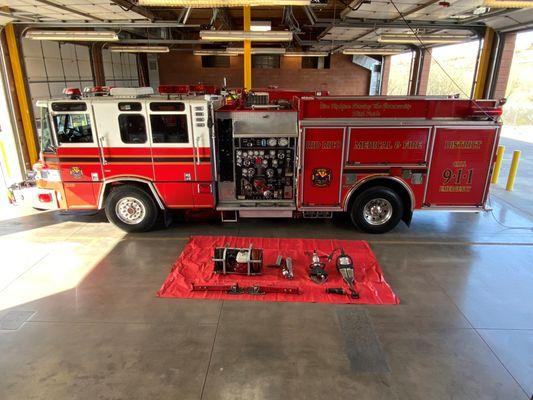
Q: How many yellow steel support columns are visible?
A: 3